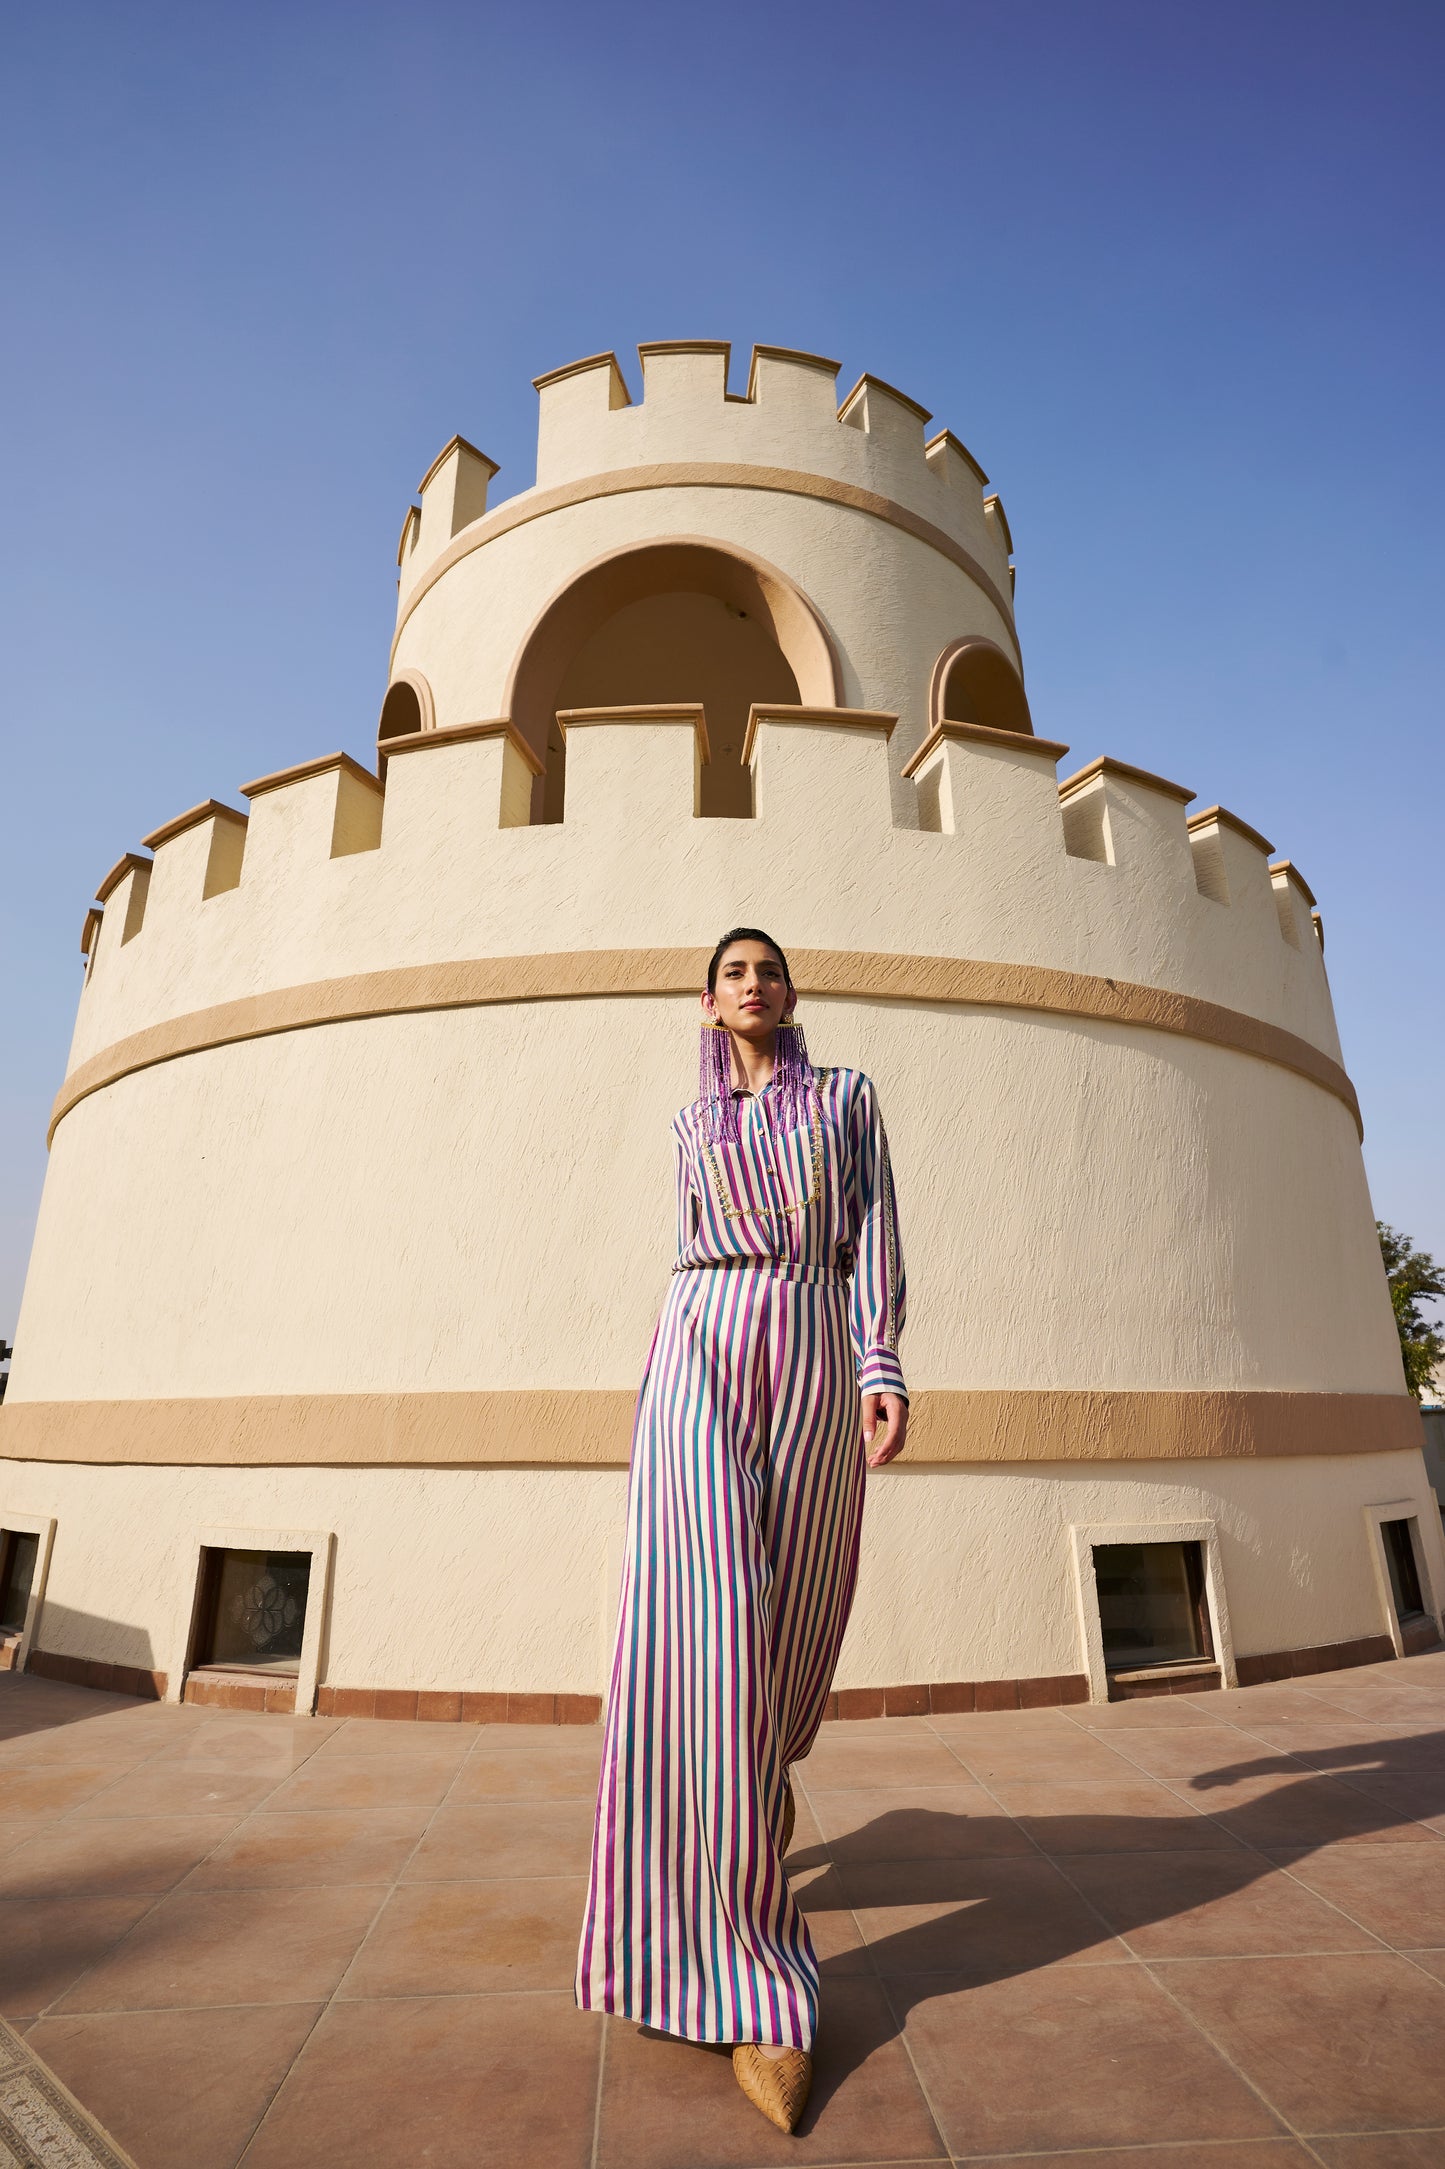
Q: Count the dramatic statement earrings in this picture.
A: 2